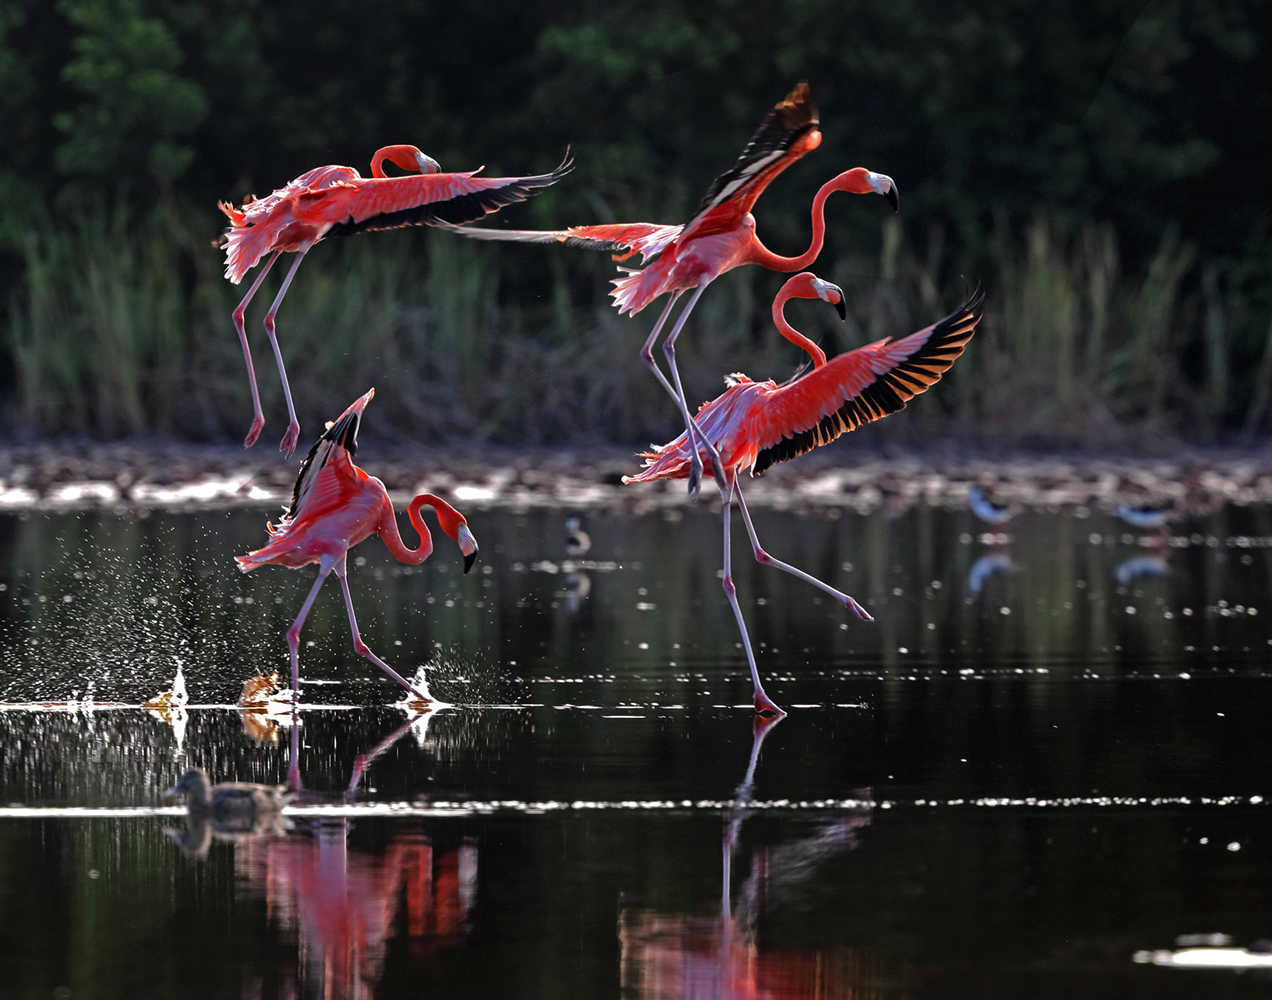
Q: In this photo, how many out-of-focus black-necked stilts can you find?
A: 2